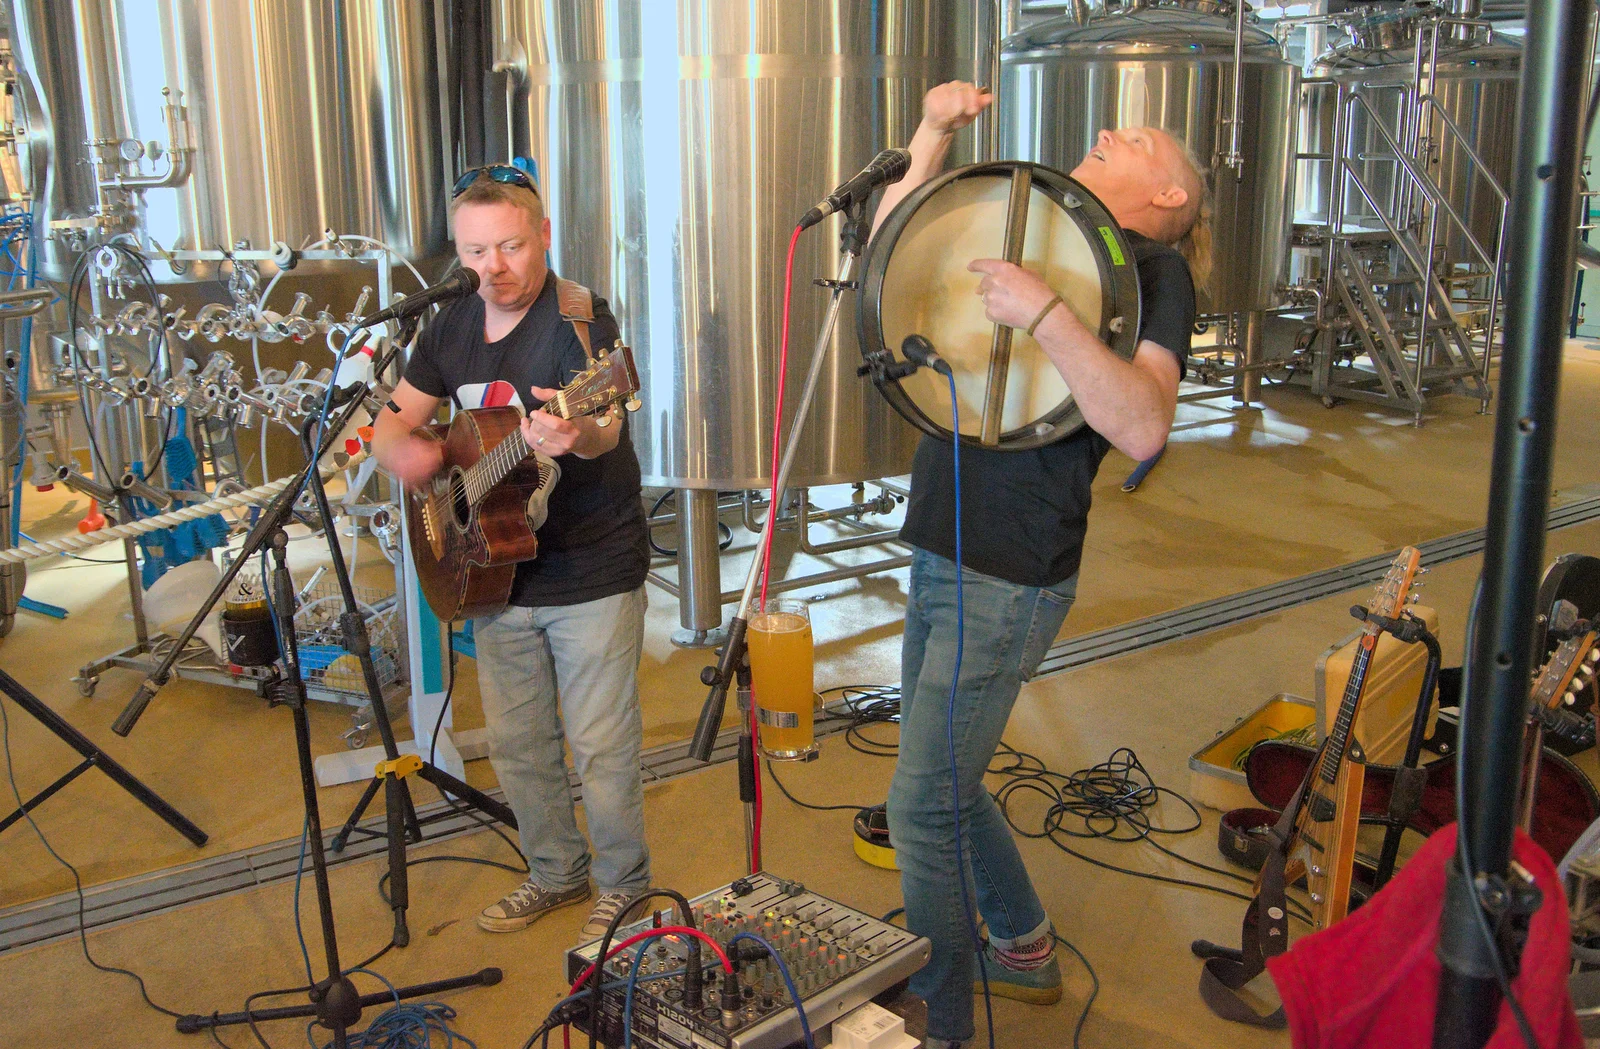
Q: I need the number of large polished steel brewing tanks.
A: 4